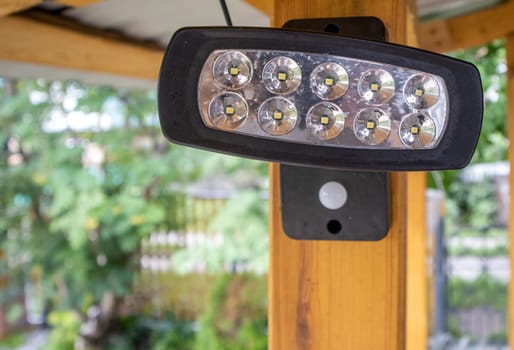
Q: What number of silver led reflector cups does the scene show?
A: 10